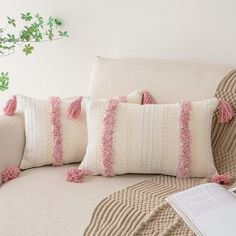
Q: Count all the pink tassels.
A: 7